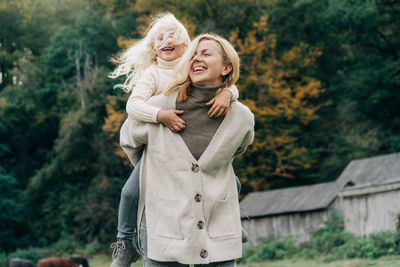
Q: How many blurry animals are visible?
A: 3